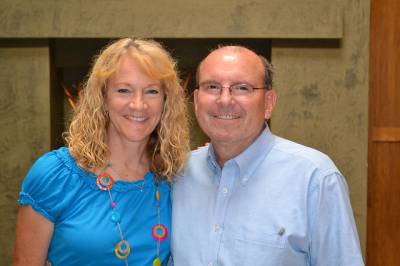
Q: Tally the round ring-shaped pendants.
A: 3